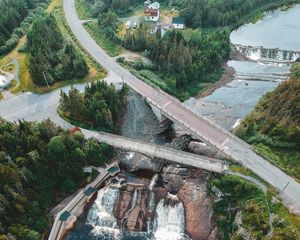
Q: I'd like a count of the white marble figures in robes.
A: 0